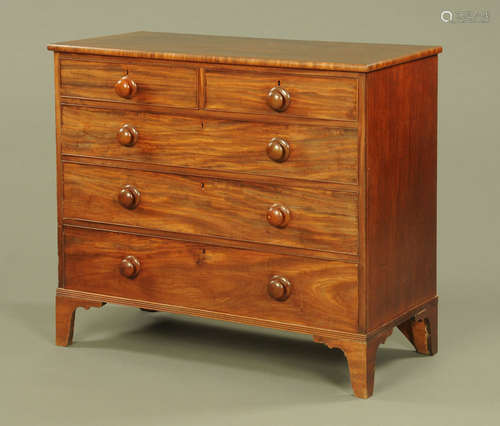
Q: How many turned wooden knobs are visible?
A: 8